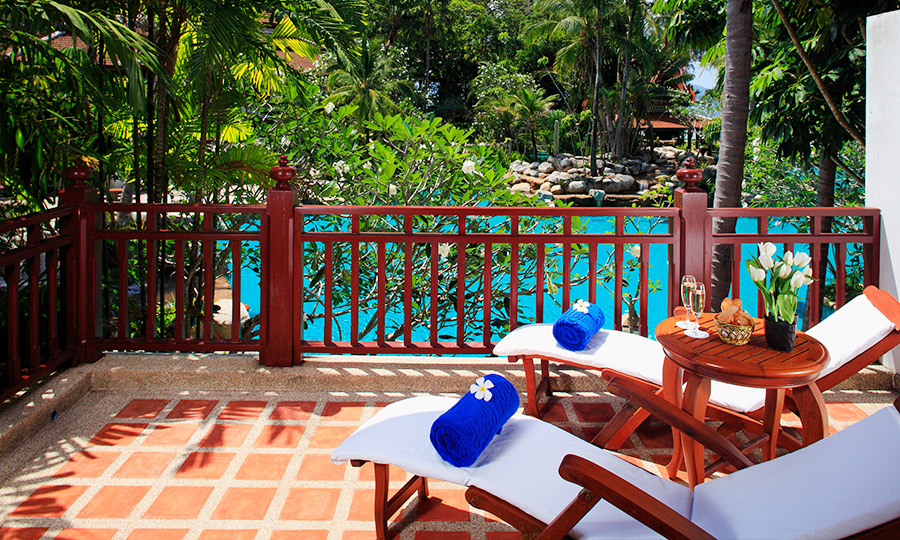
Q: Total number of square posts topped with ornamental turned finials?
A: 3